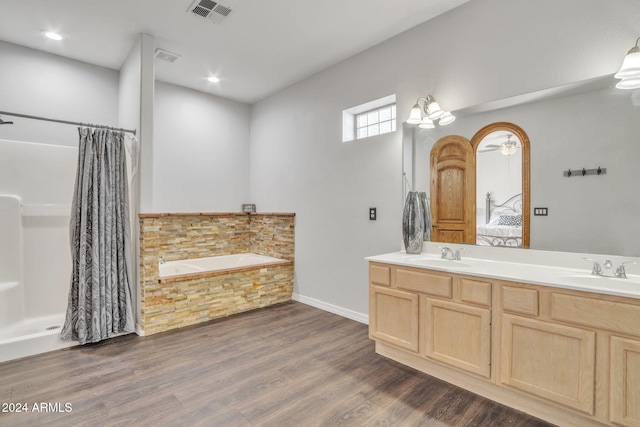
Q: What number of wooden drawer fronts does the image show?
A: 5